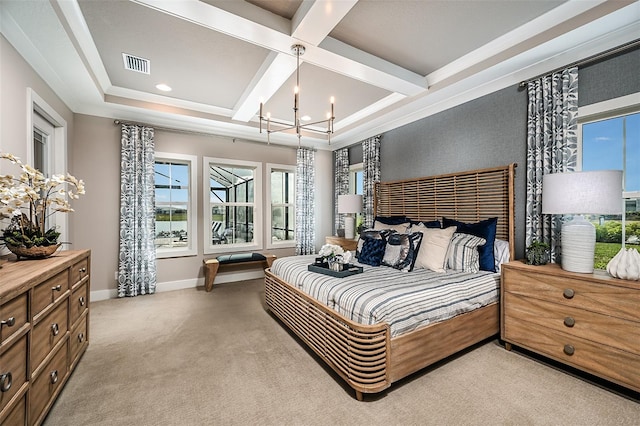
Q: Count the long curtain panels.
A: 5